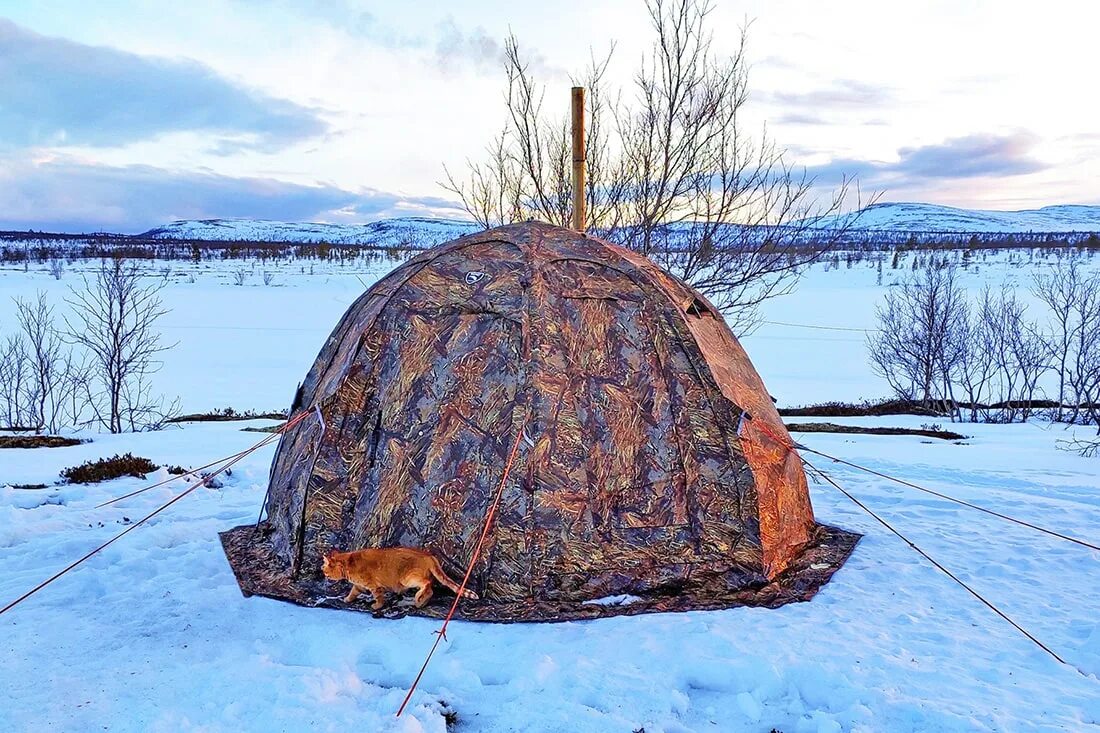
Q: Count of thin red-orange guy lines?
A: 5